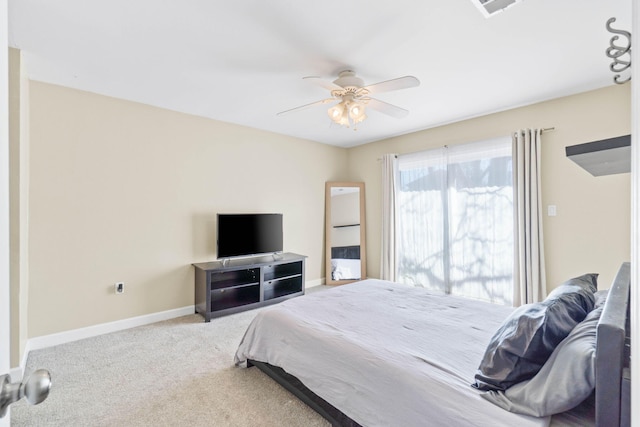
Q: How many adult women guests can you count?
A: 0